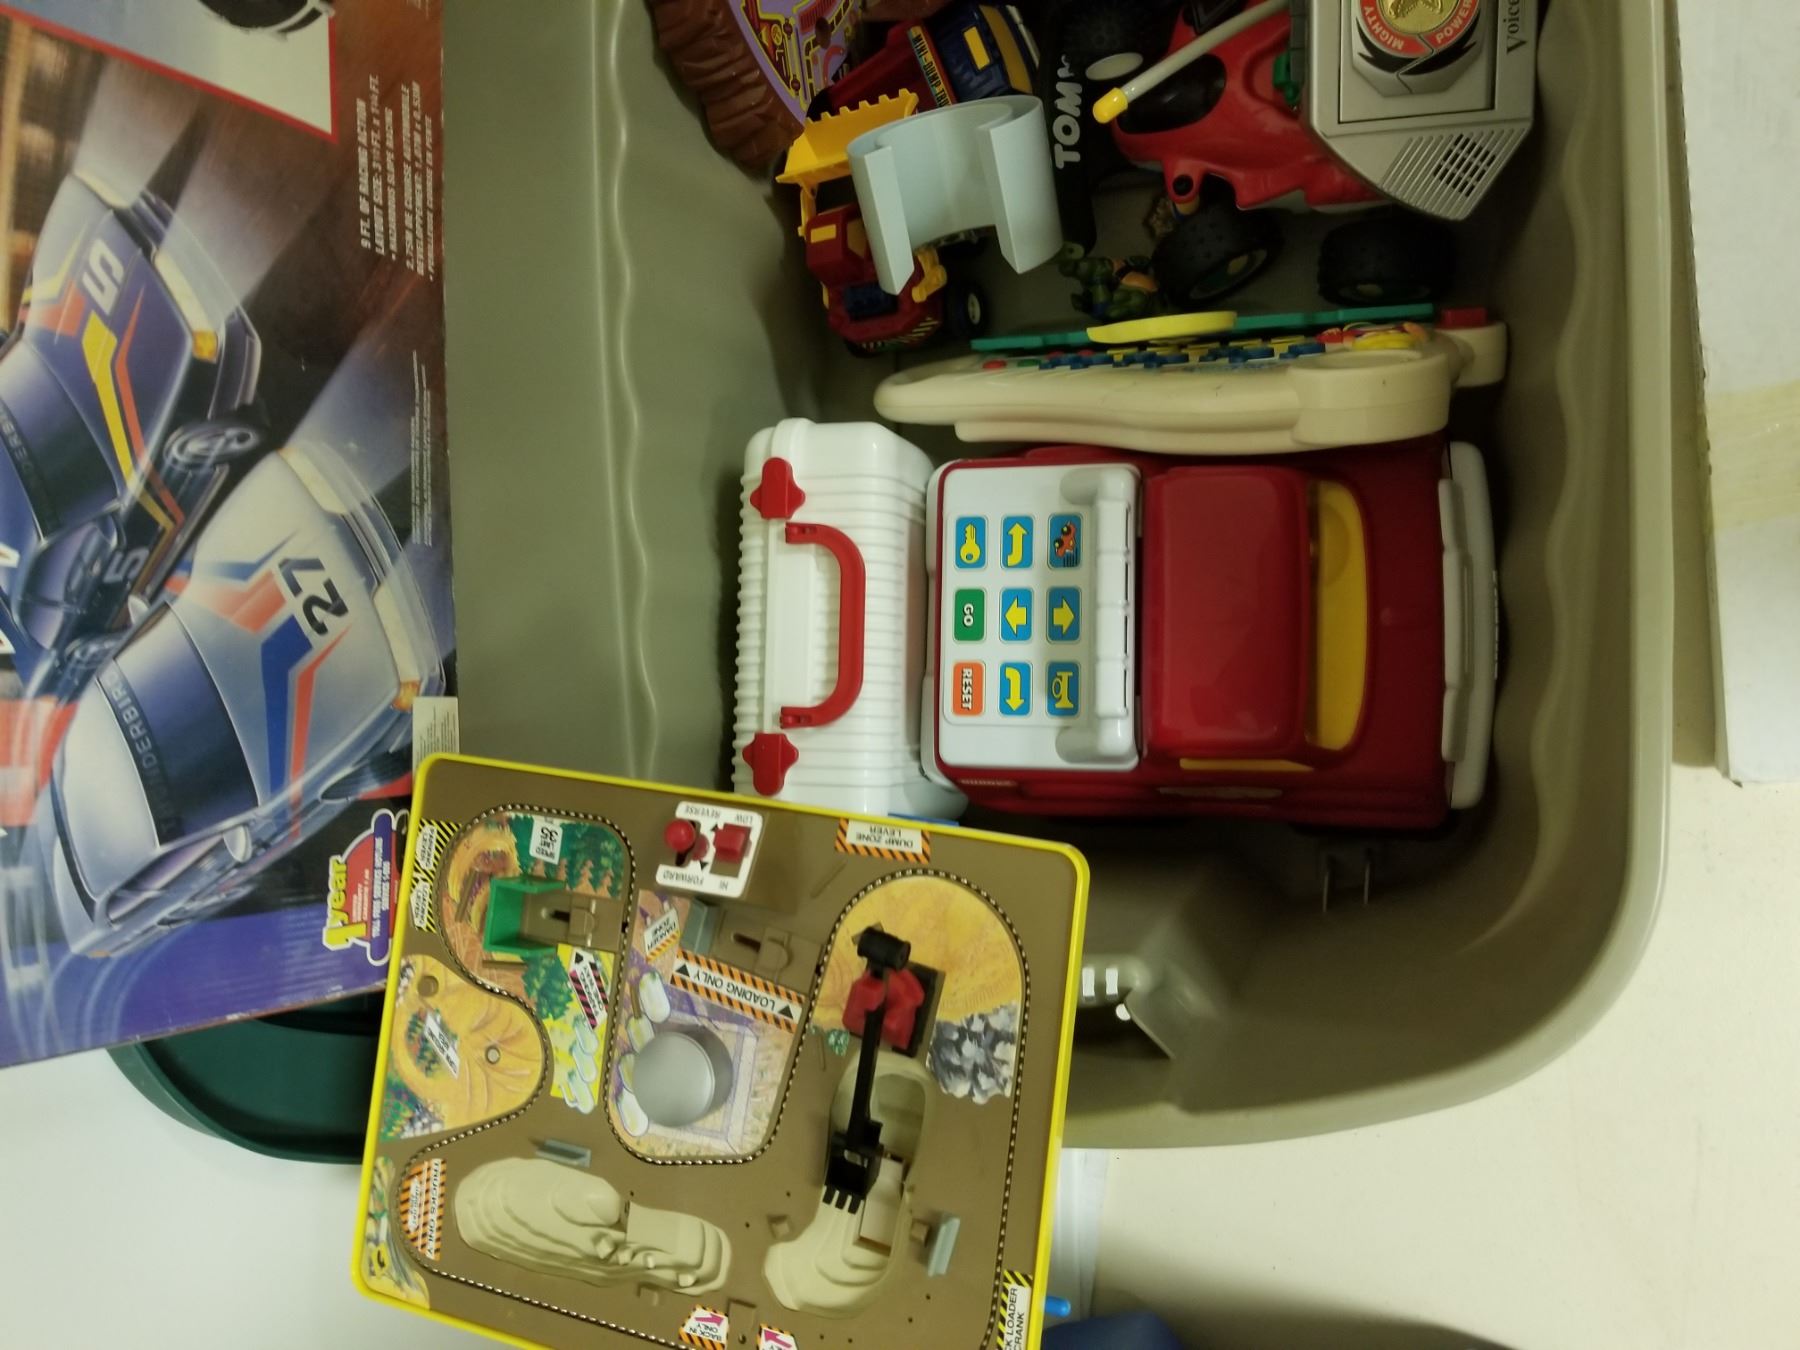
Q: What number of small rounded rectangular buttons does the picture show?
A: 9